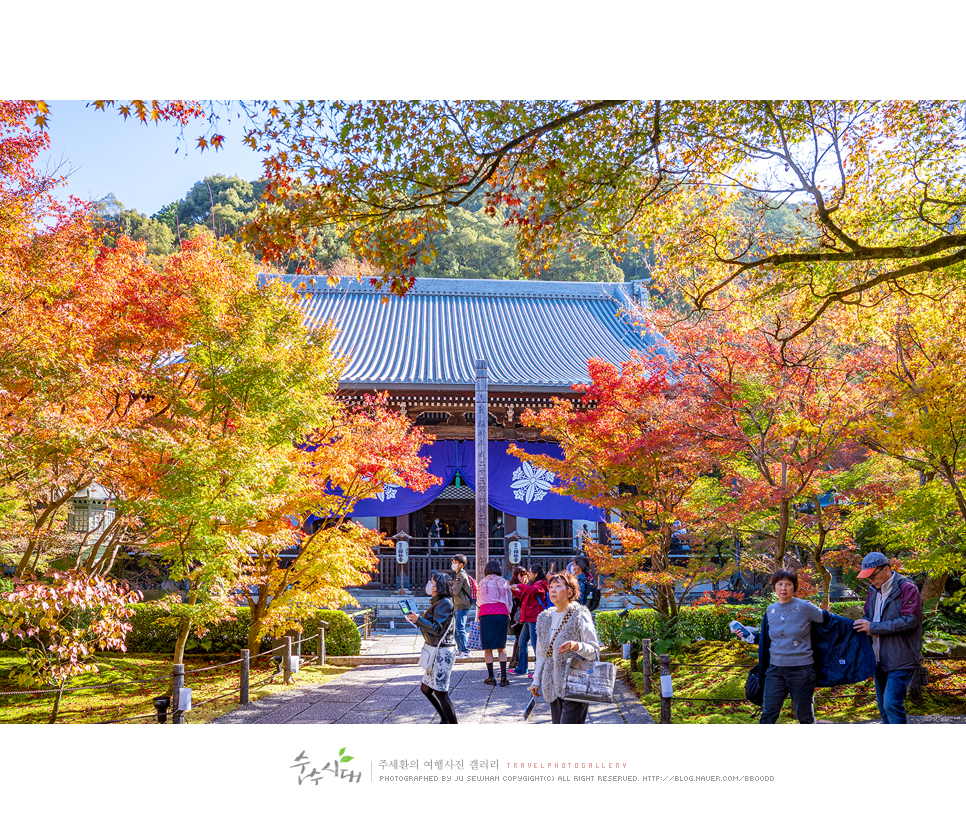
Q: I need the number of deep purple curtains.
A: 2